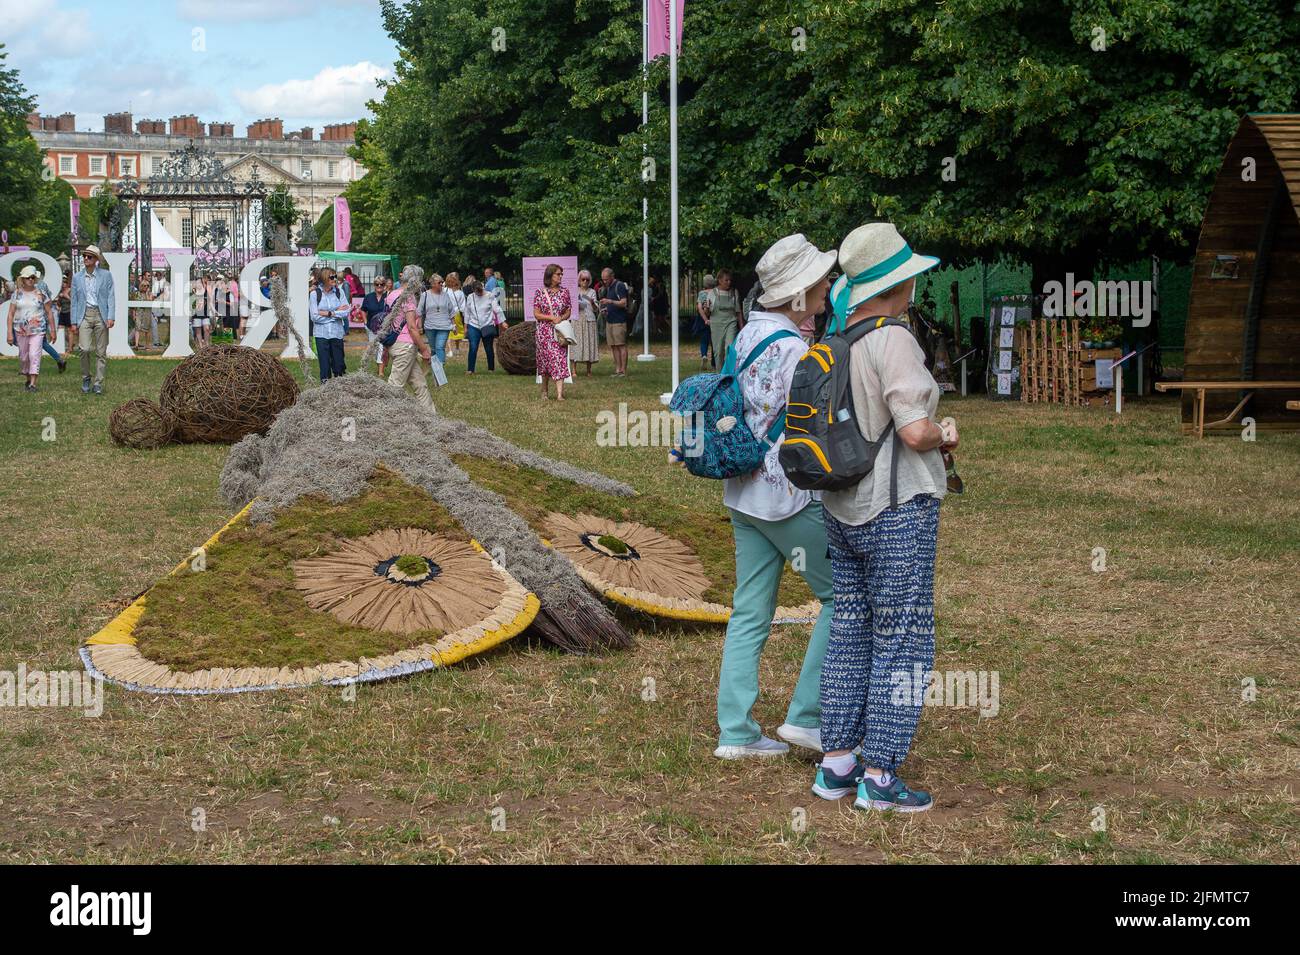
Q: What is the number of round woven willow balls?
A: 3